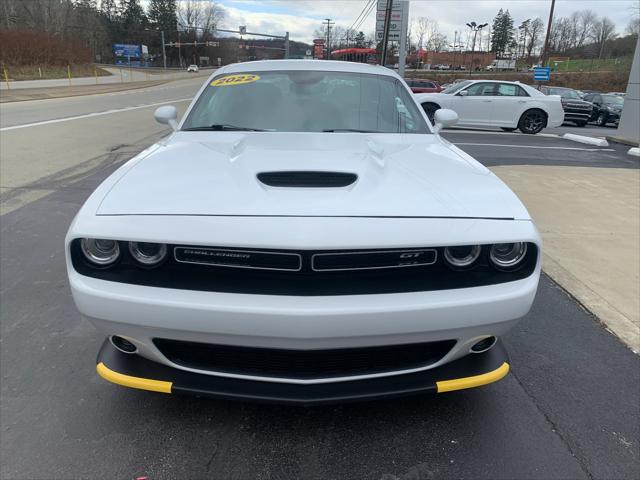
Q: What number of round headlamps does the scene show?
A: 4